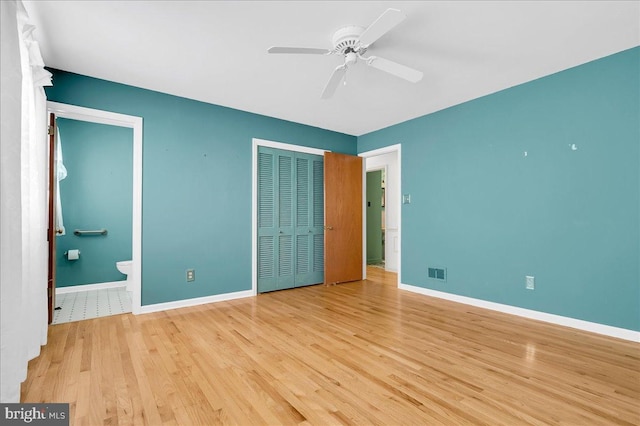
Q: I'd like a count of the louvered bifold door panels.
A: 4